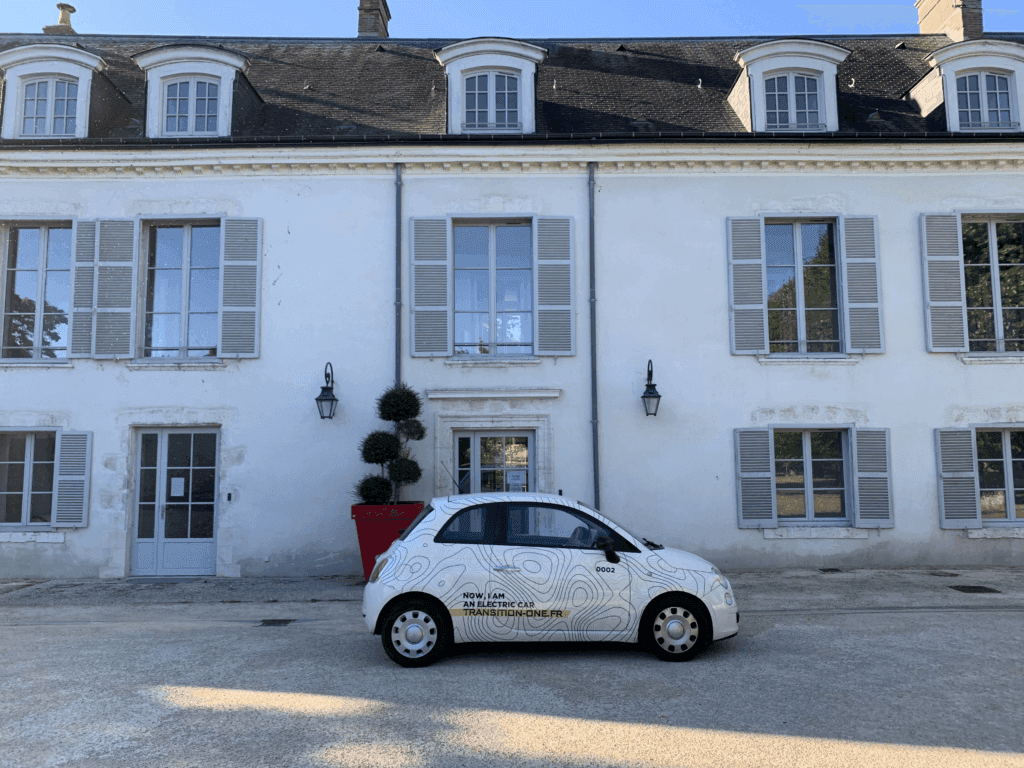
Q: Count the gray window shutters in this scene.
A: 12